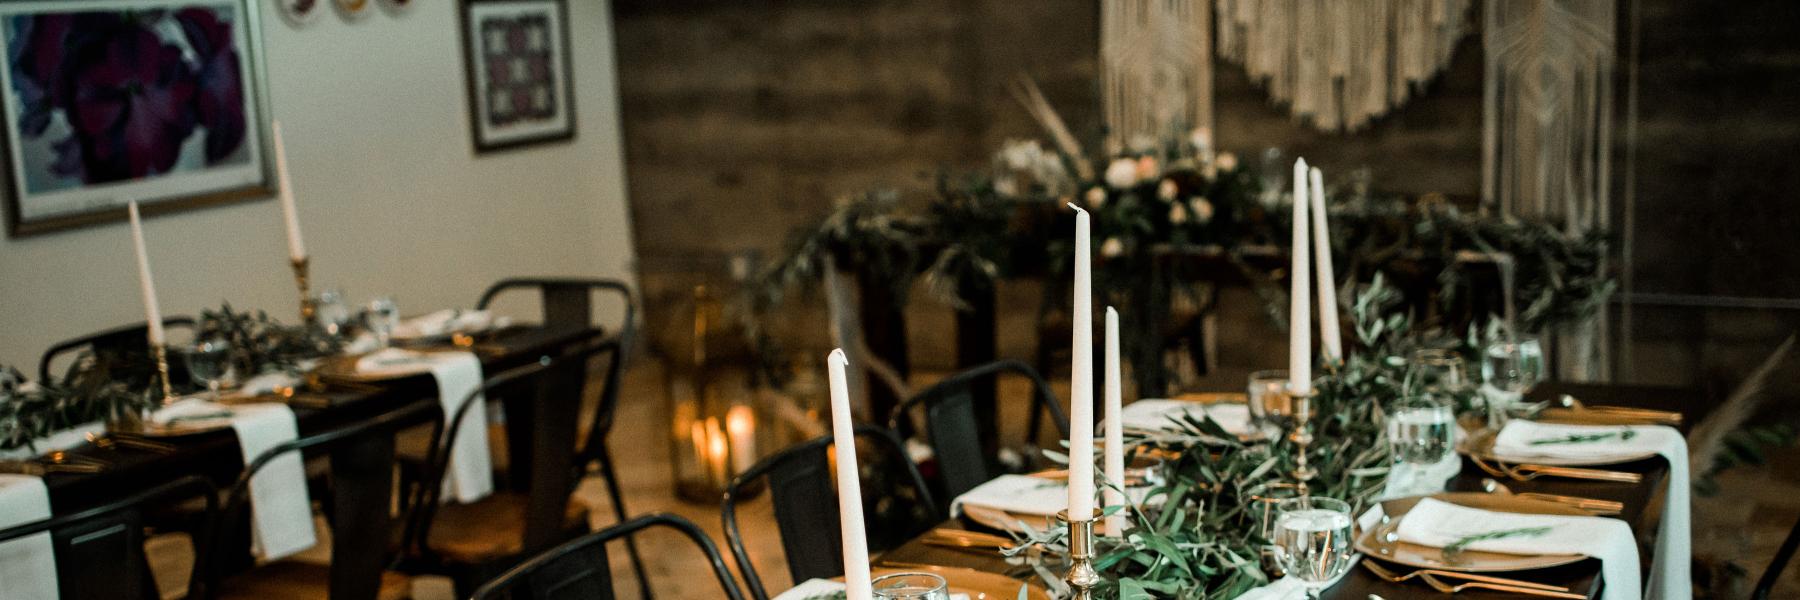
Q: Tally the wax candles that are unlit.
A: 7